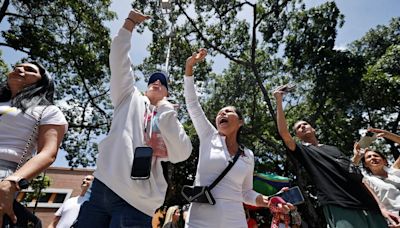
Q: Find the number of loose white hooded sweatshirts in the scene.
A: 1